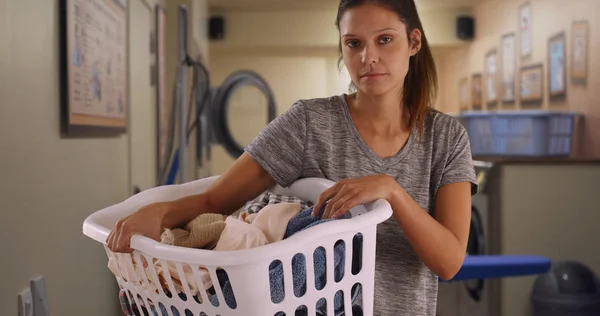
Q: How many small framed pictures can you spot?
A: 8